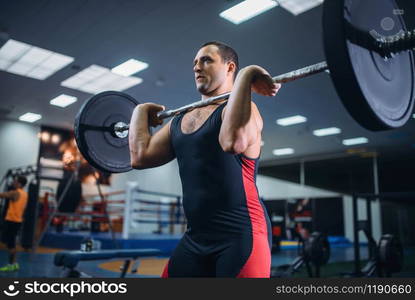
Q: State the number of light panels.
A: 11